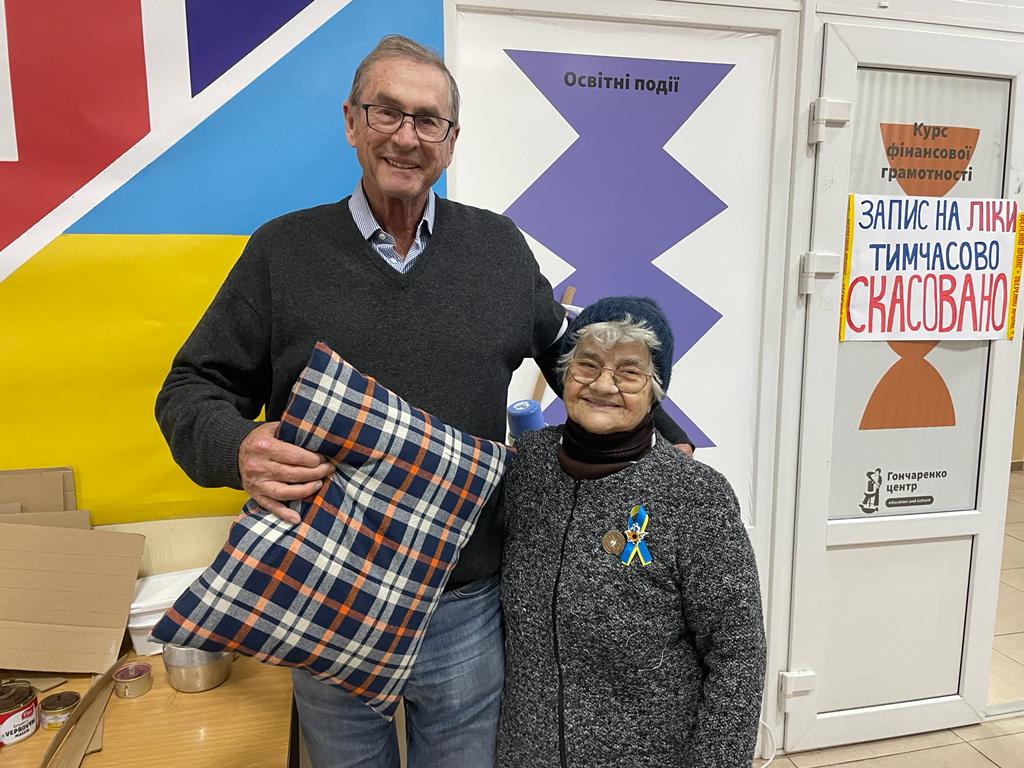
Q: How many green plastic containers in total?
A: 0